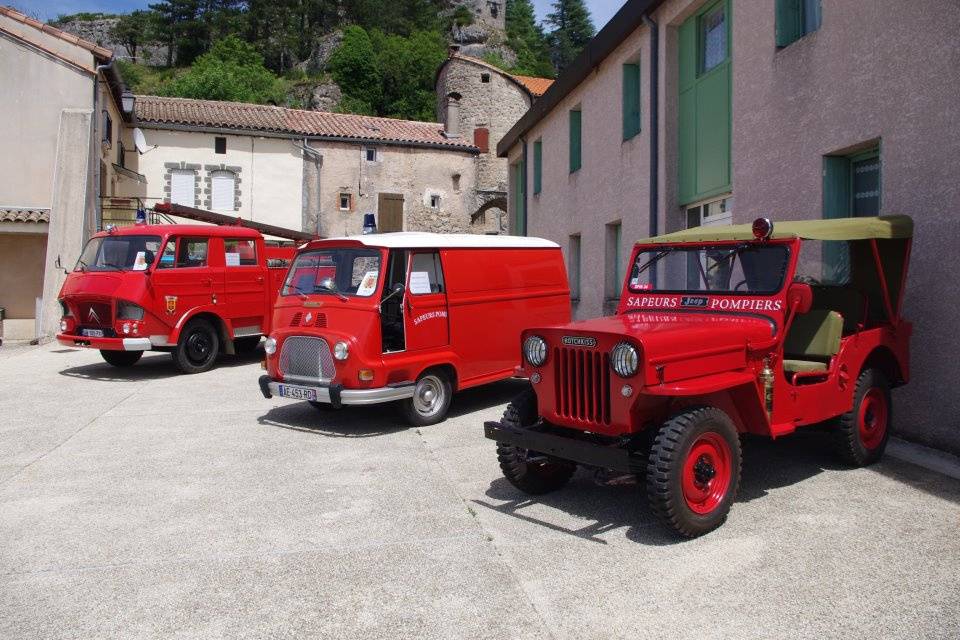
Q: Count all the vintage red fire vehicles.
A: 3